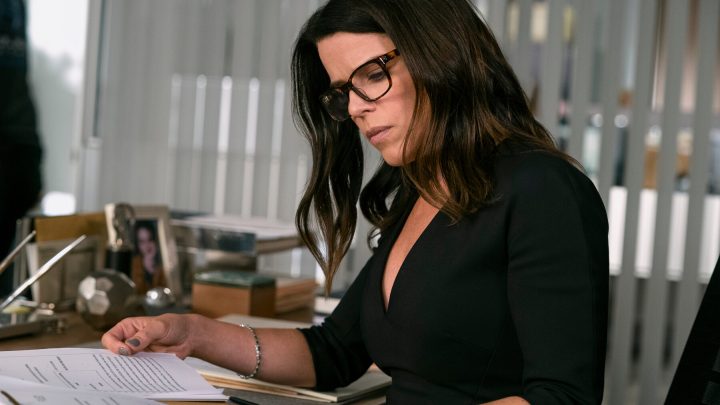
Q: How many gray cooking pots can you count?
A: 0